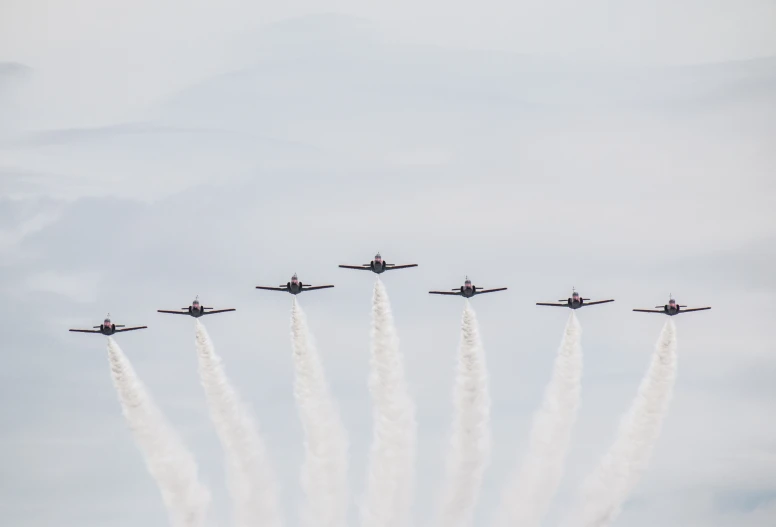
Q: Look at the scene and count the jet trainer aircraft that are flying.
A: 7